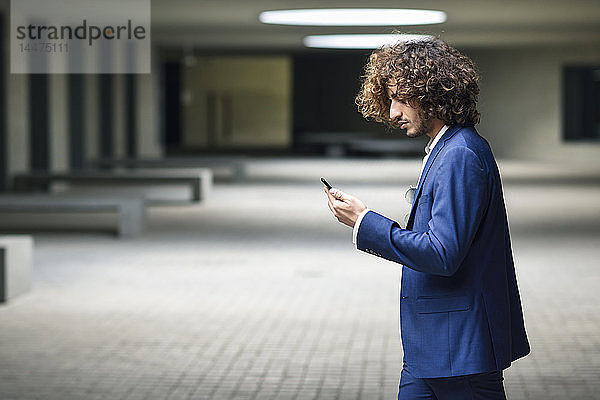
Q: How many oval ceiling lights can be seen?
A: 2